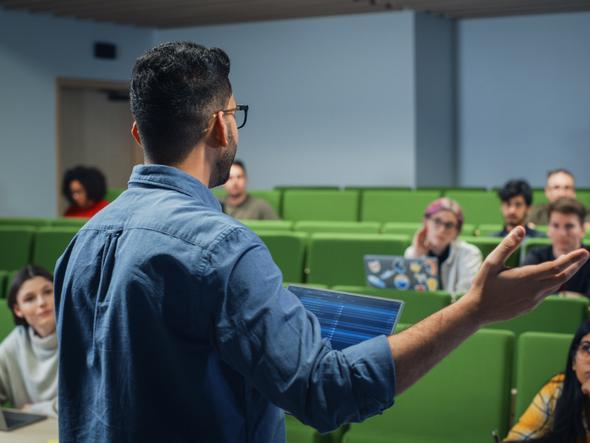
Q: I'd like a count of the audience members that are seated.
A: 8